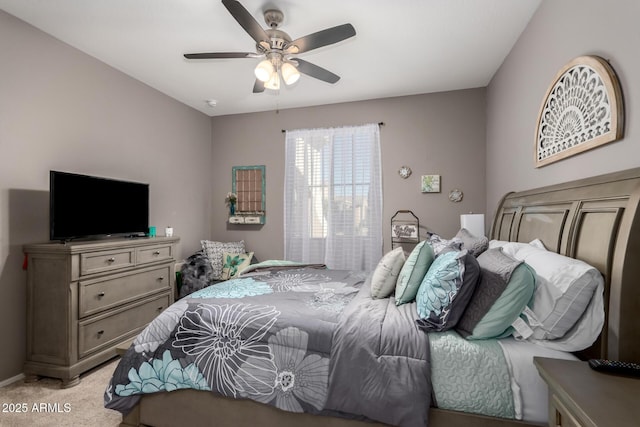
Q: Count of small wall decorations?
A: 3